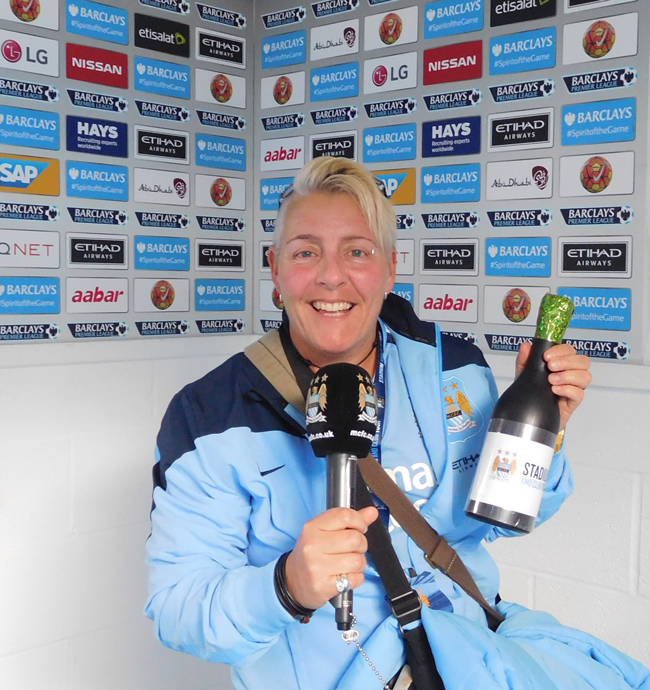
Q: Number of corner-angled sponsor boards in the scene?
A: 2